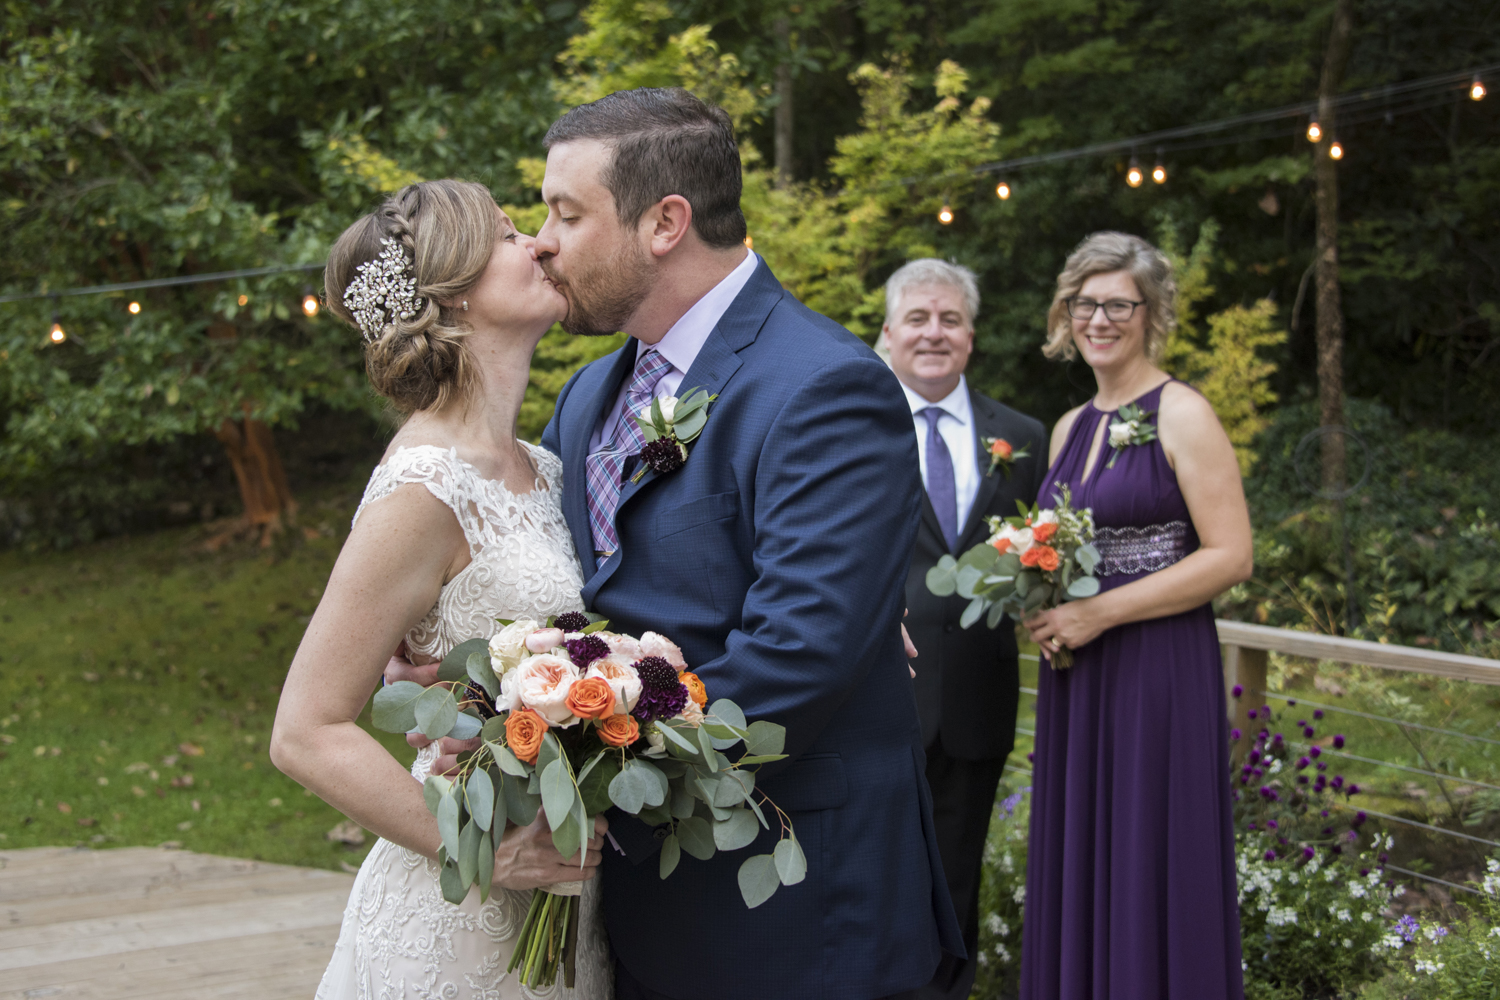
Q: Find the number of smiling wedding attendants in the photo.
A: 2